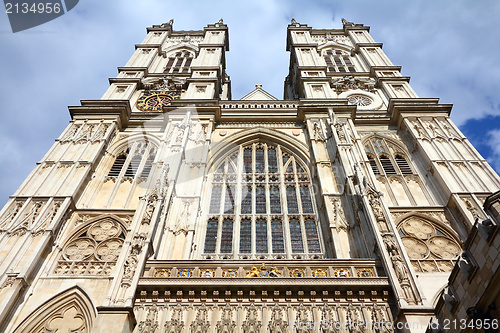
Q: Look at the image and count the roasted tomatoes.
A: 0